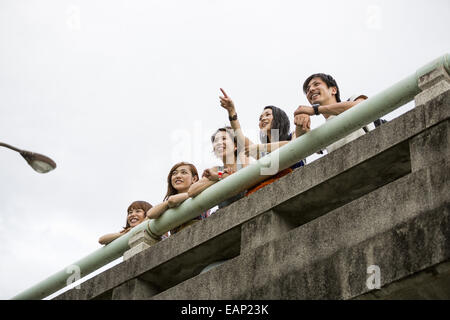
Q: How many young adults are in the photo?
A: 5